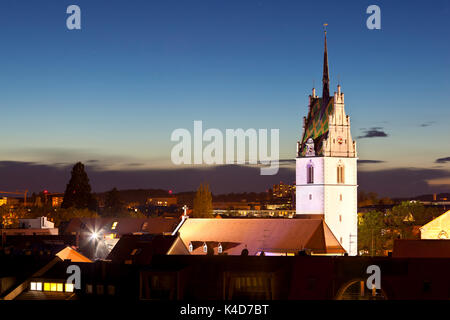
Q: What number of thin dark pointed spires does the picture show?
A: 1